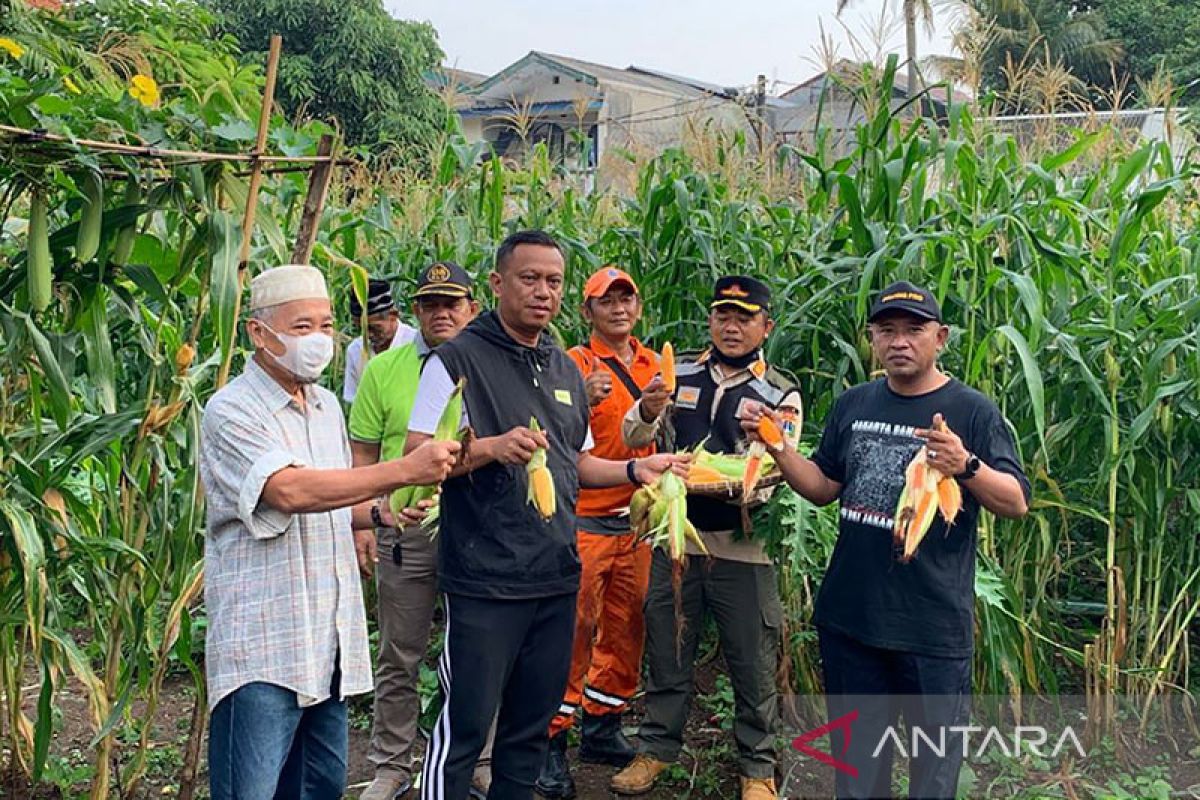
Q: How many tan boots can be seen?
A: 2